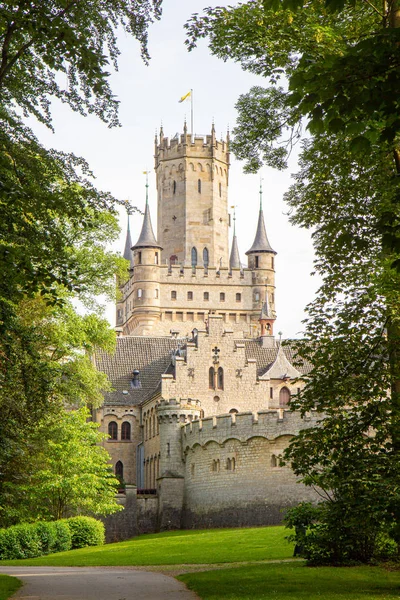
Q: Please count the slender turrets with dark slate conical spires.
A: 4